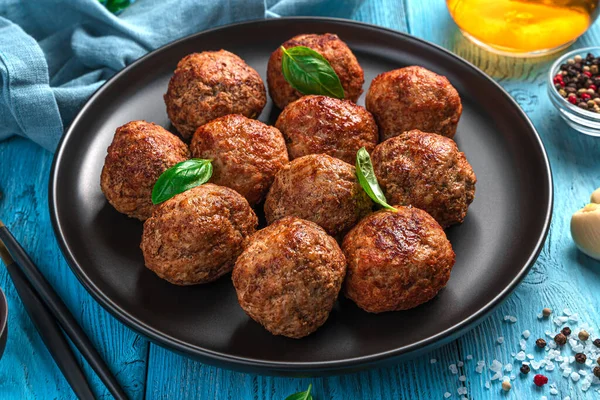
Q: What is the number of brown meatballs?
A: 11